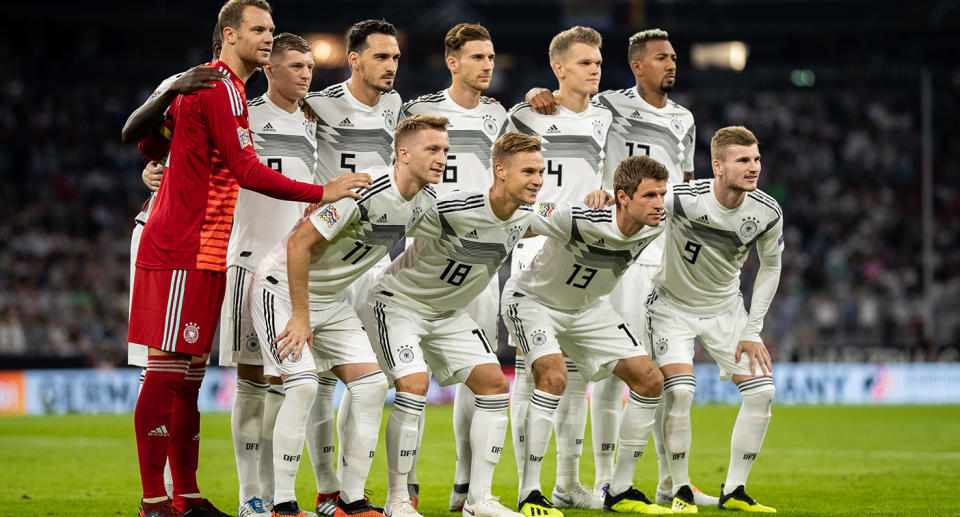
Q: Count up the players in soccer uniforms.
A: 11